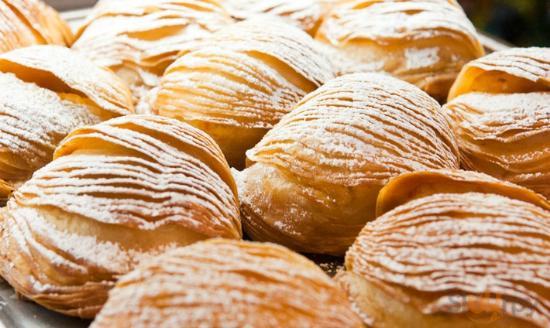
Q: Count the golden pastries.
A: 11